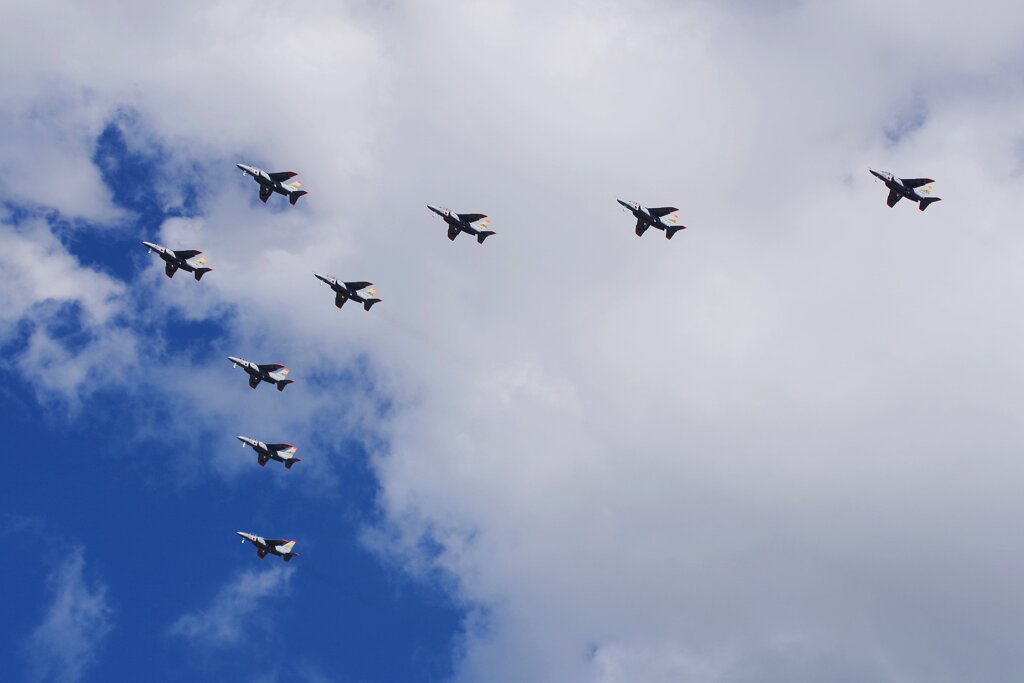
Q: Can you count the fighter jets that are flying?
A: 9